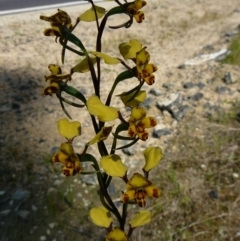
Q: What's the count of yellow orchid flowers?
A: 8